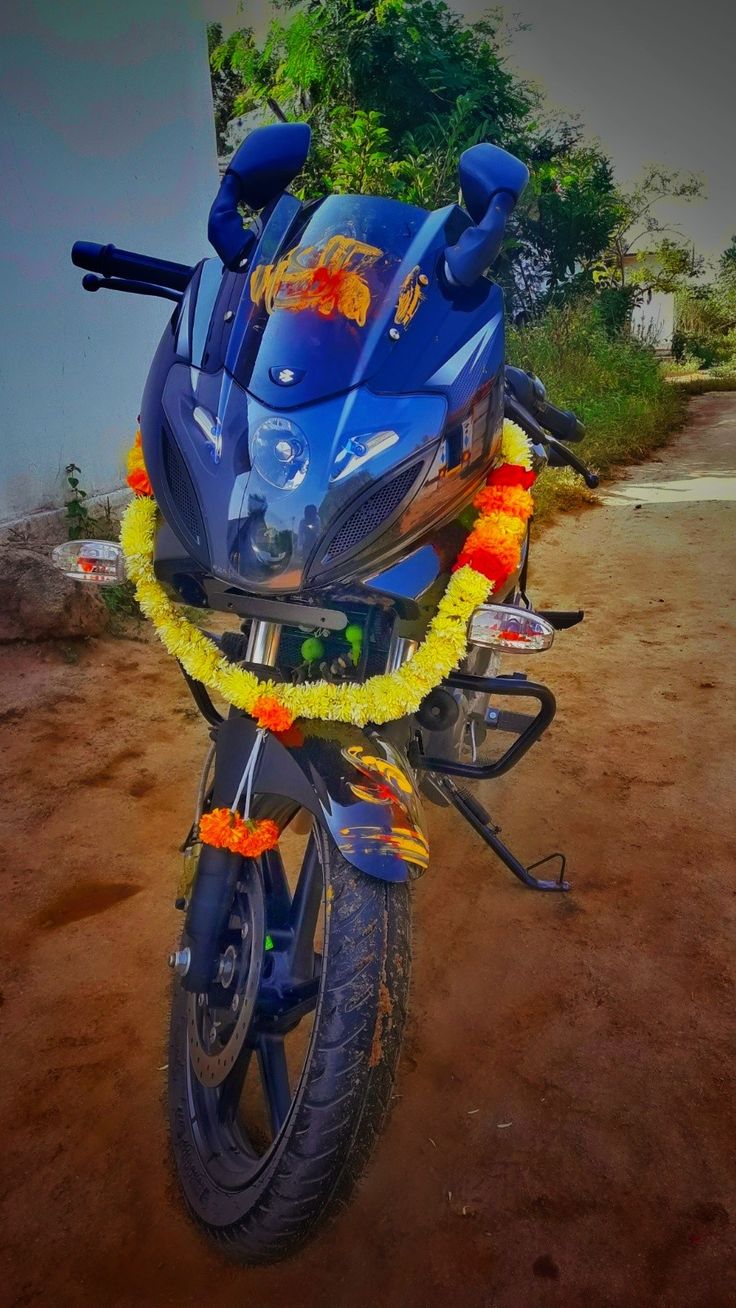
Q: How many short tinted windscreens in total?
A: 1